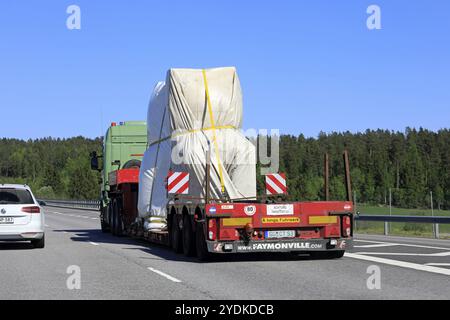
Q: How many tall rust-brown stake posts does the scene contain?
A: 3